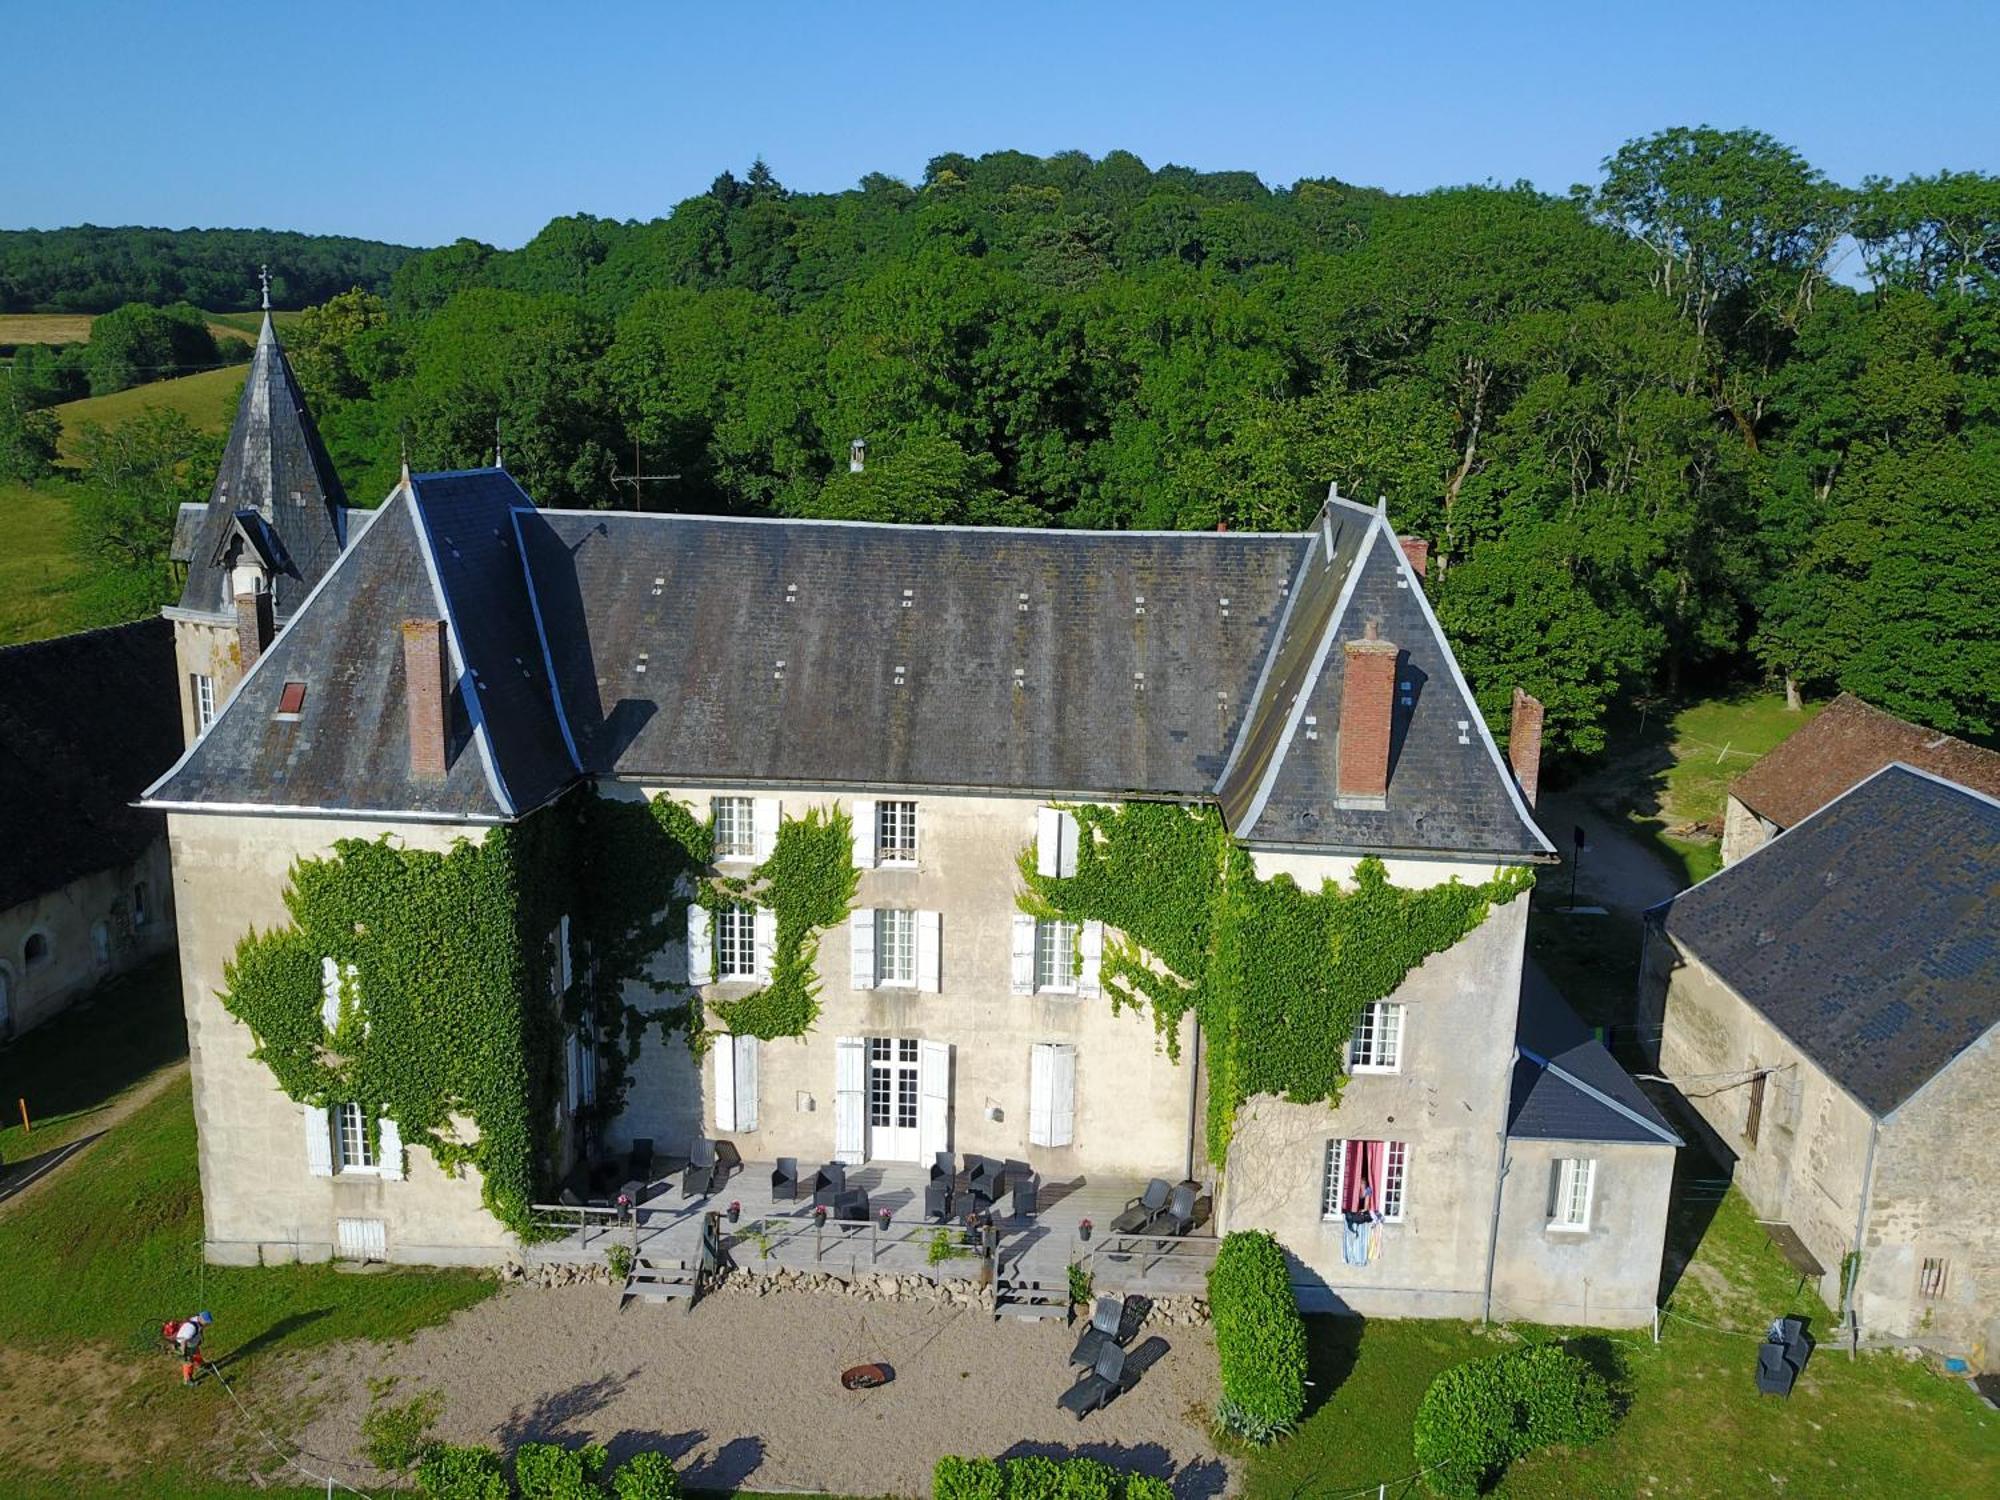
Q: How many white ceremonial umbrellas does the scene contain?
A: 0